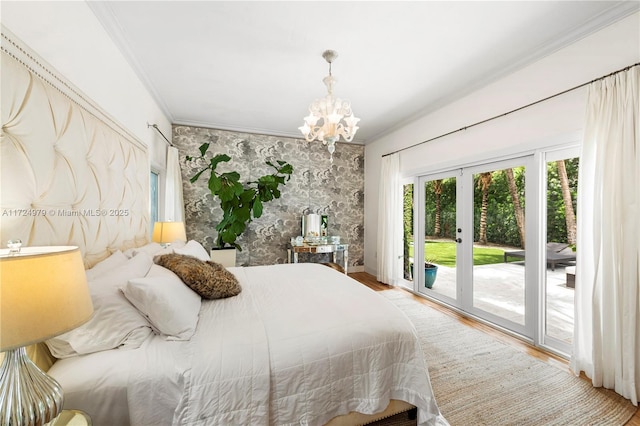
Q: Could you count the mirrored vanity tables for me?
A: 1